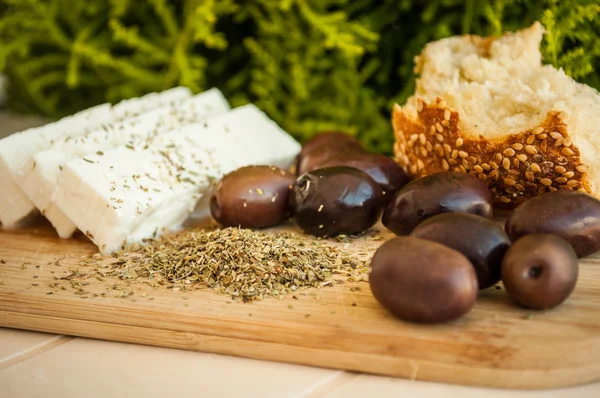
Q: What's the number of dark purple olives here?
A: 9